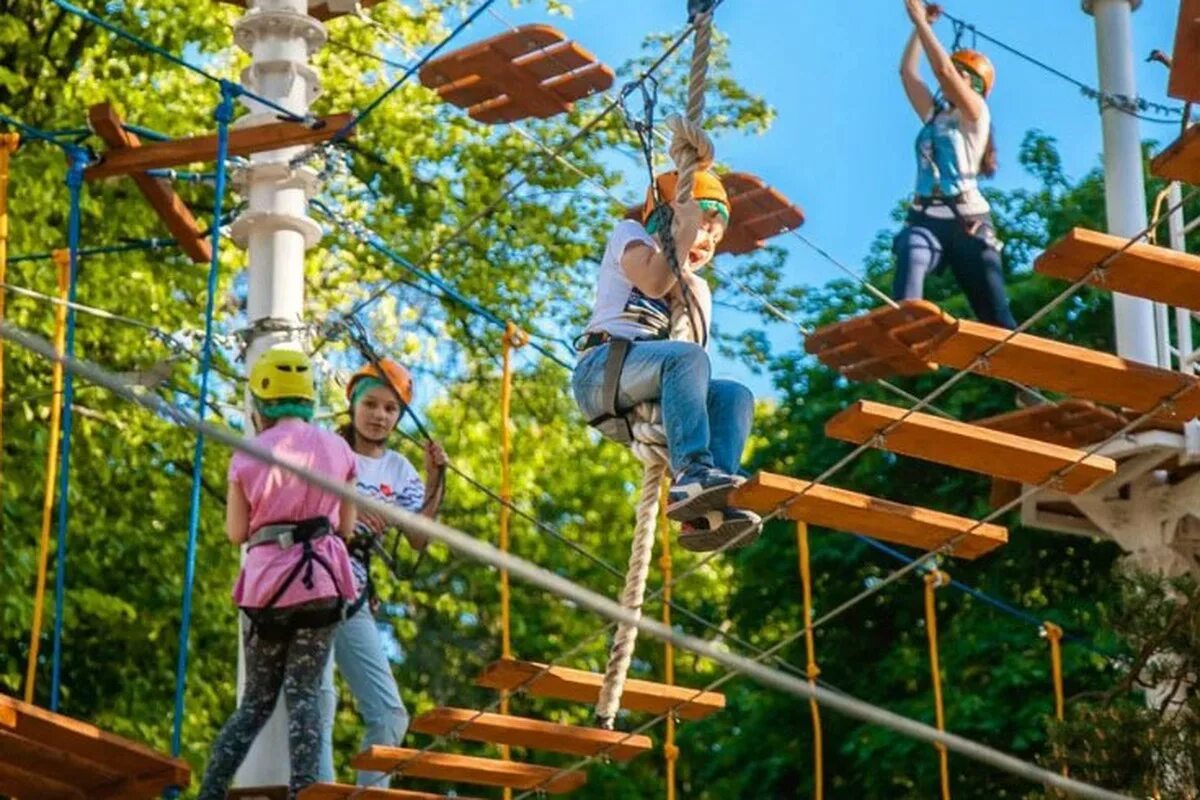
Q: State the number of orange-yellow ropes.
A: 7